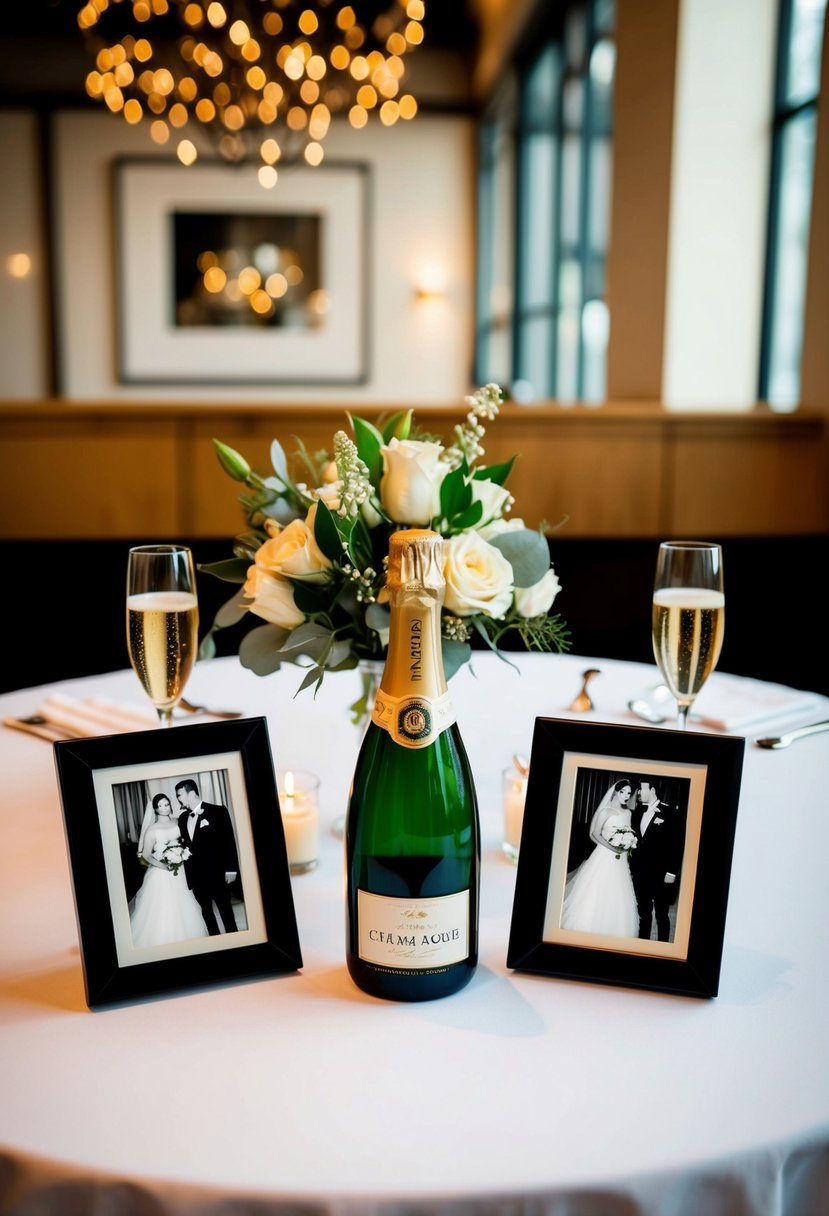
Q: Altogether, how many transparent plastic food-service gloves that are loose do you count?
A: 0